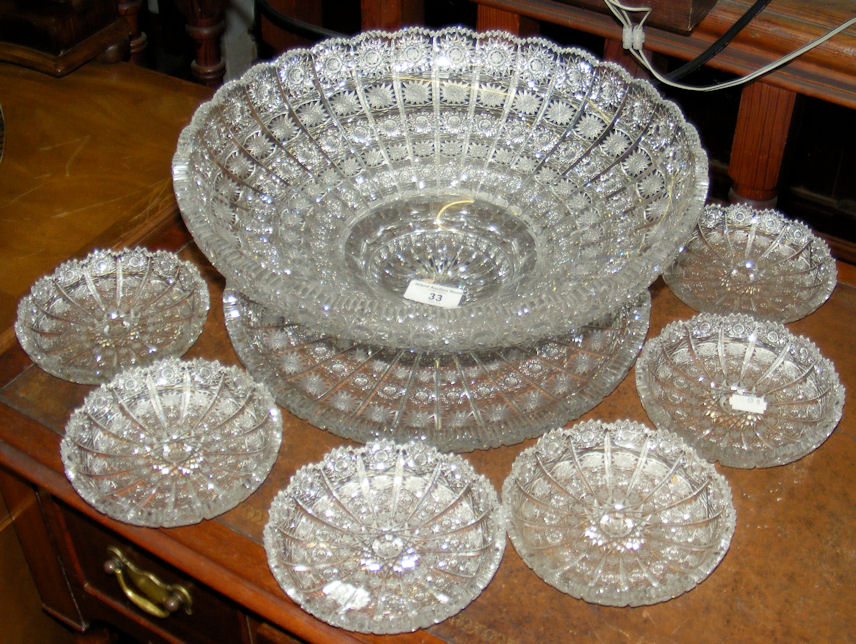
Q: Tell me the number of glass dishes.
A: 8